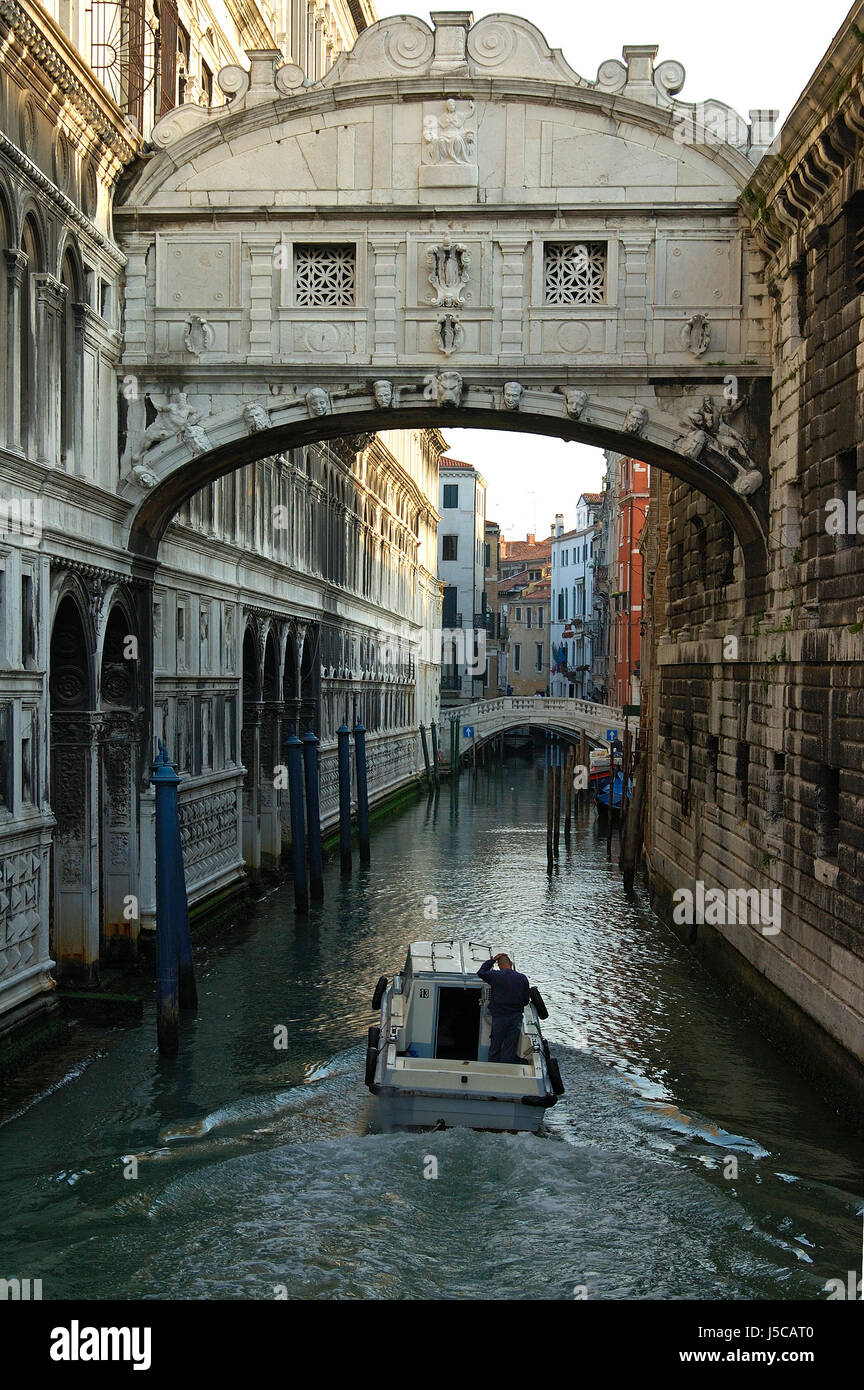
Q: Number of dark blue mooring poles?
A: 6